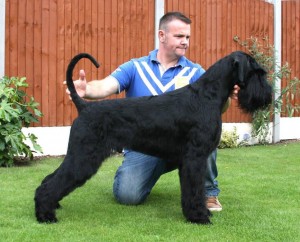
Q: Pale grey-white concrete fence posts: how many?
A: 3